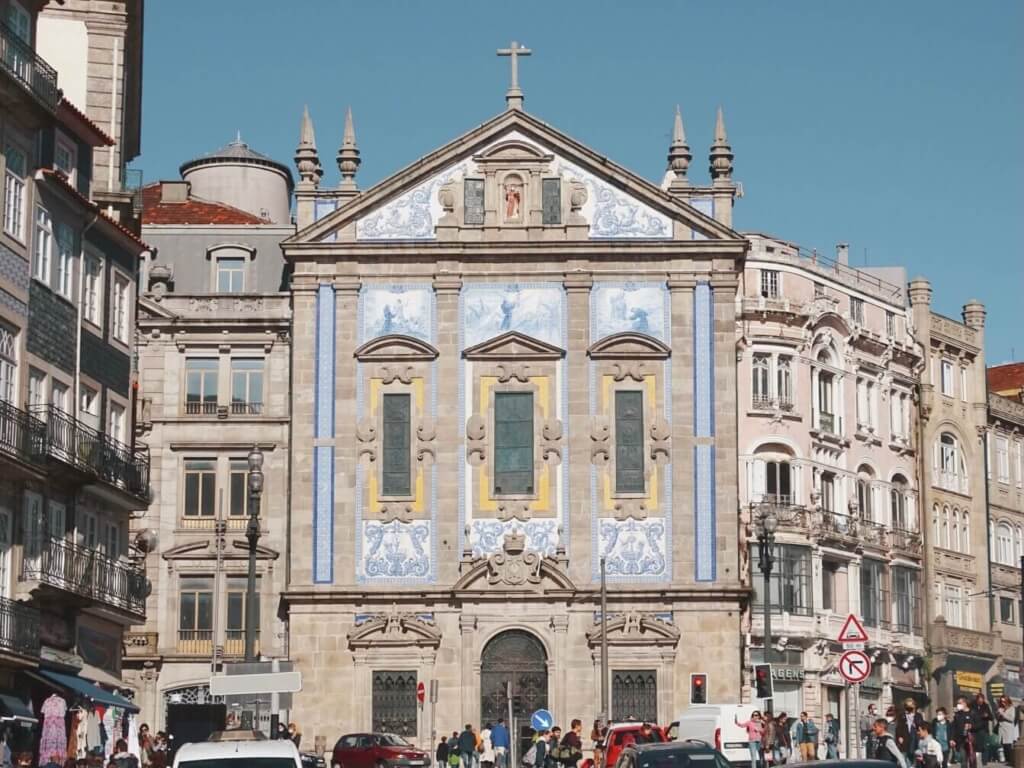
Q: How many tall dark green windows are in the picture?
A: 3